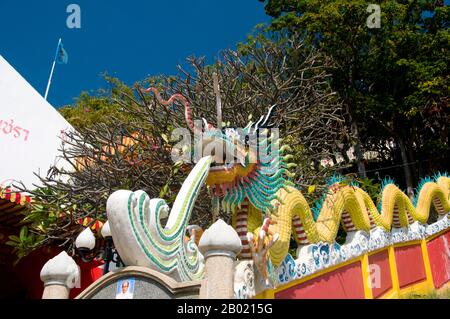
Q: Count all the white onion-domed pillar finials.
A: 2